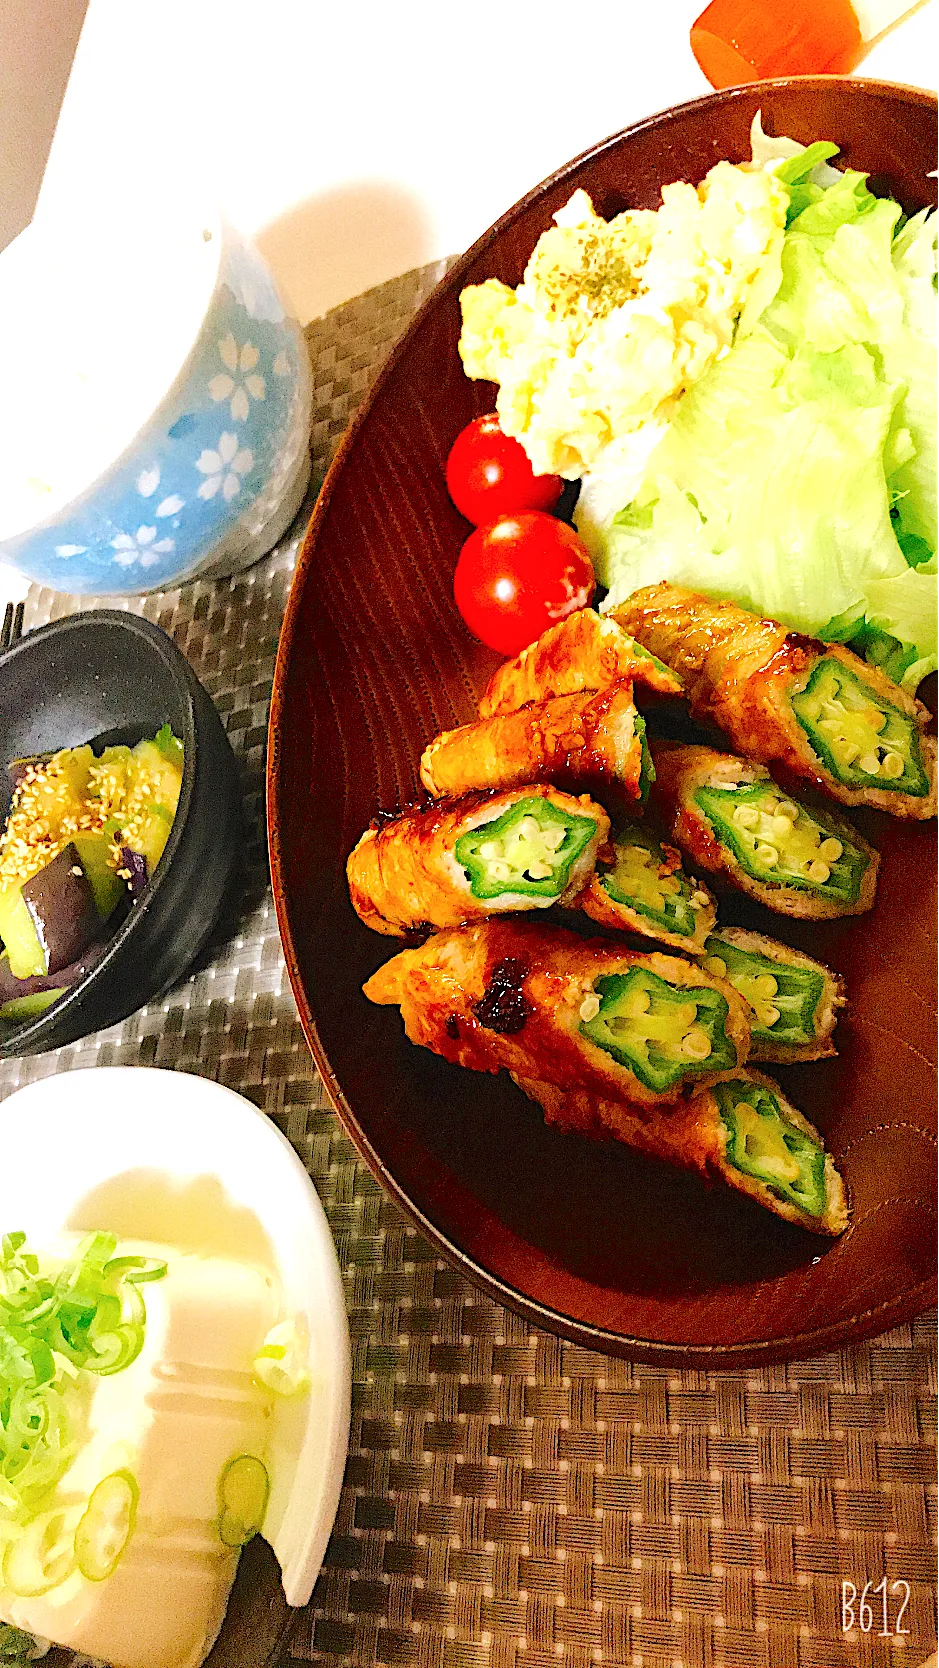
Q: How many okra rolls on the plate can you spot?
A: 9